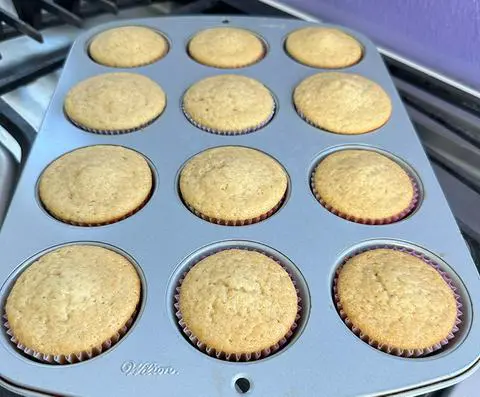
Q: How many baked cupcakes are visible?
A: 12